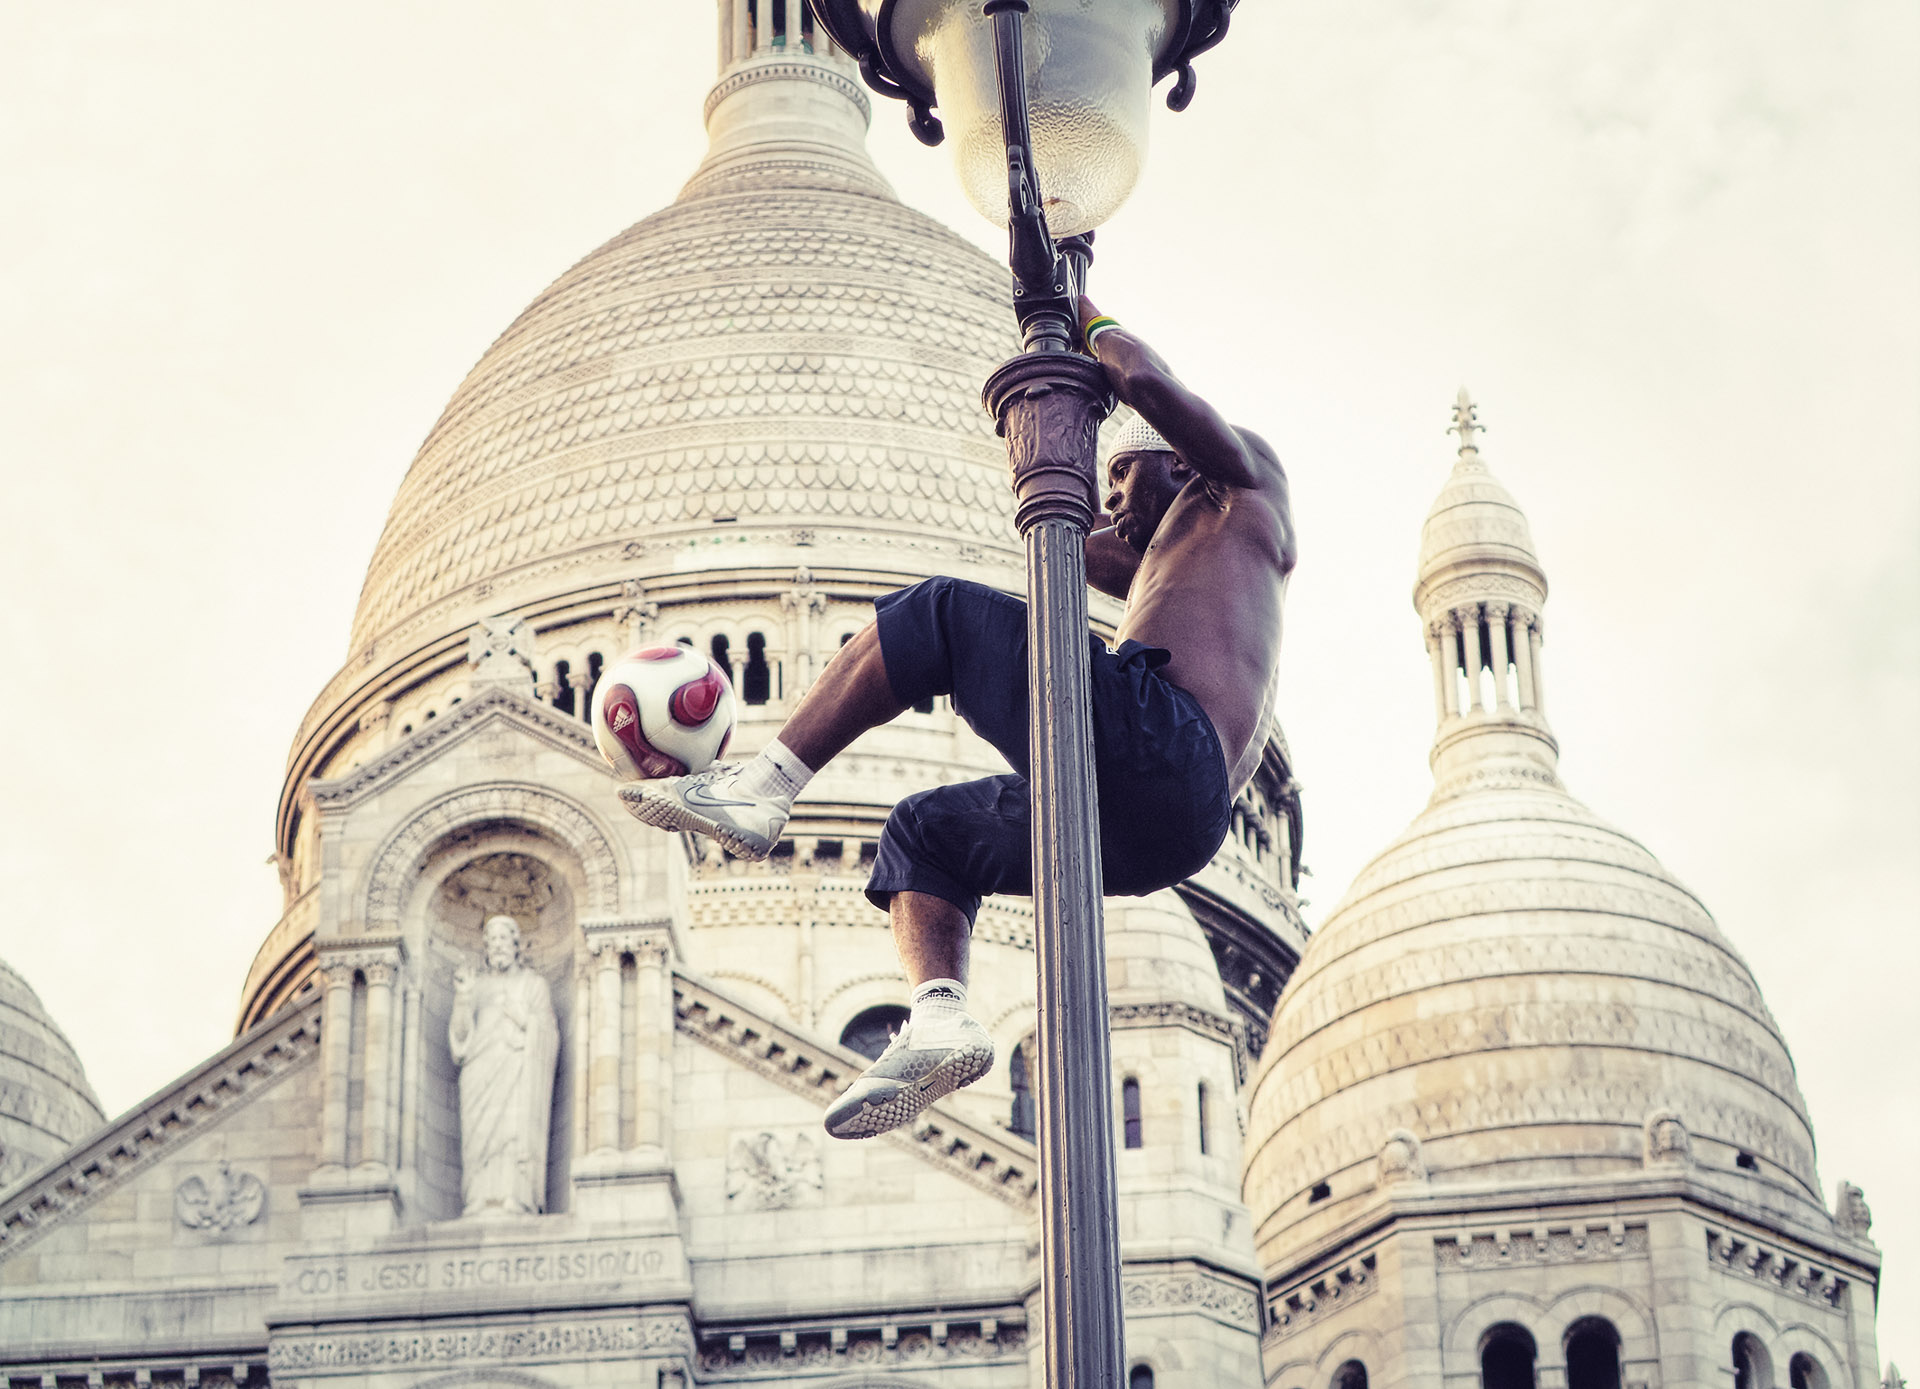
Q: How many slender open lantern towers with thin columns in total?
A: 2